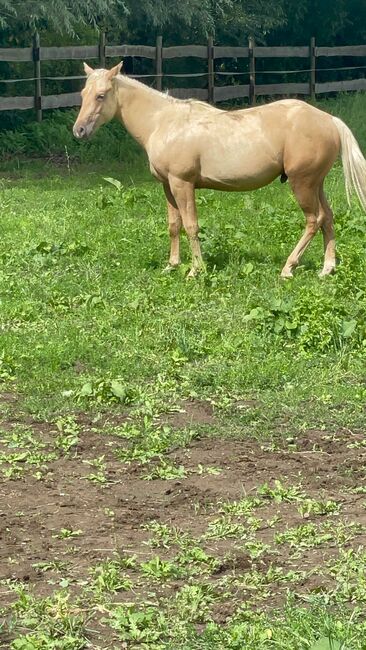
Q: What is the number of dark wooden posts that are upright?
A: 6